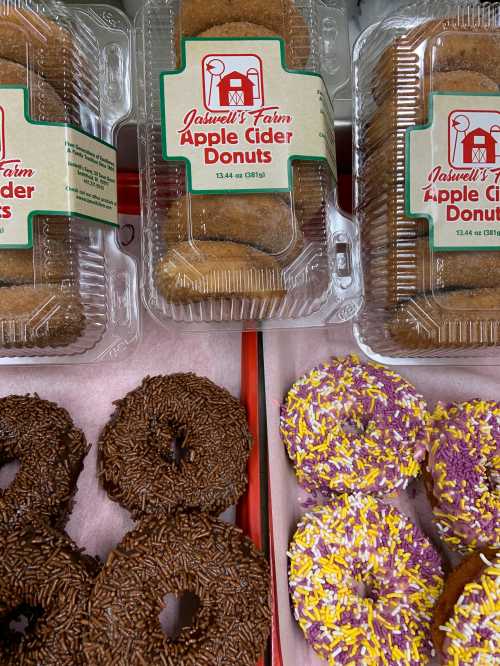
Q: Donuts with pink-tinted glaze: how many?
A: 4